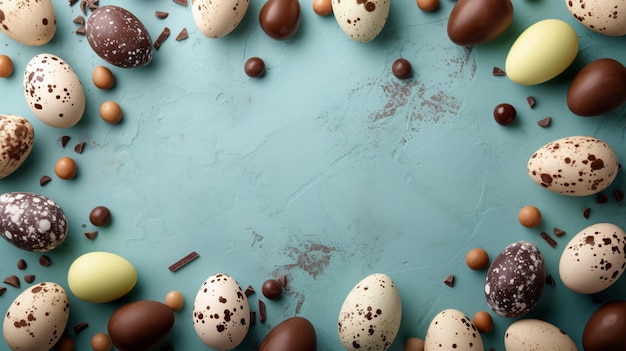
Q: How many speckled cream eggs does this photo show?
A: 13